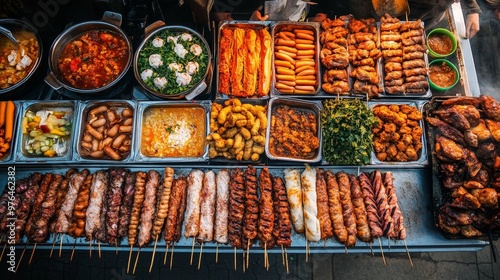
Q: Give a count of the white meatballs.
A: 11